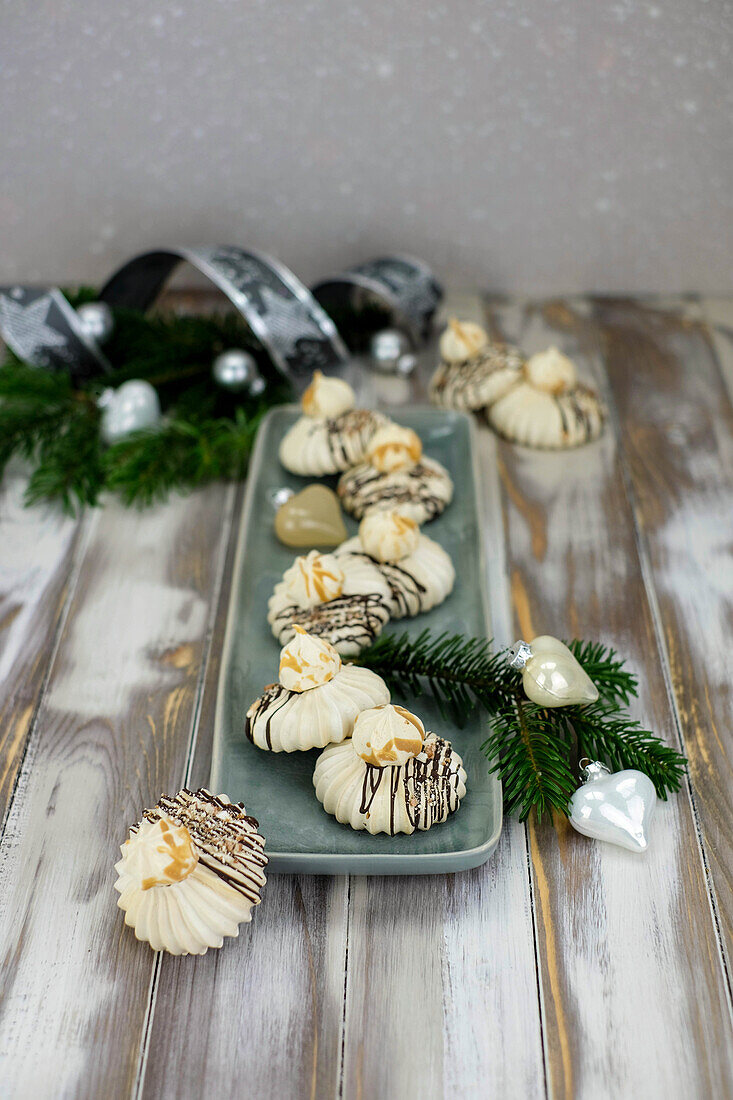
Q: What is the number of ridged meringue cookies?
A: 9